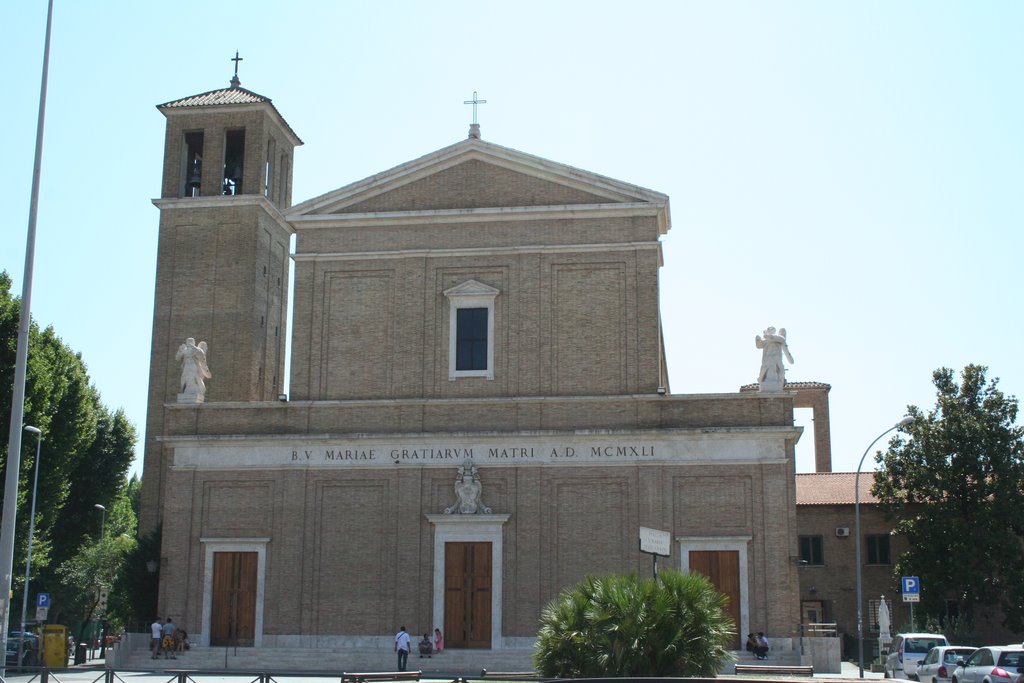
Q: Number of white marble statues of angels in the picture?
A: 2